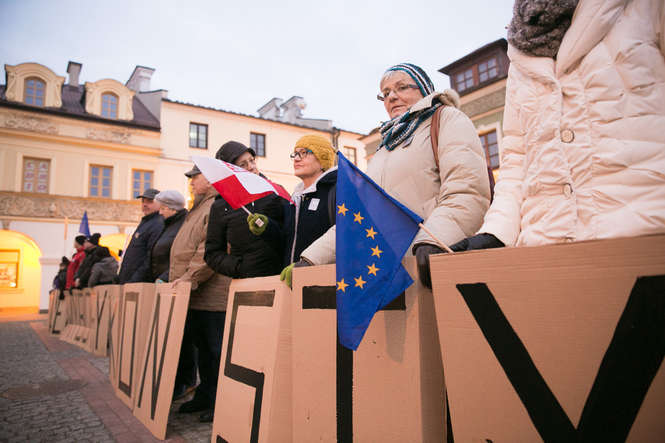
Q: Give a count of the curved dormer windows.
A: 2